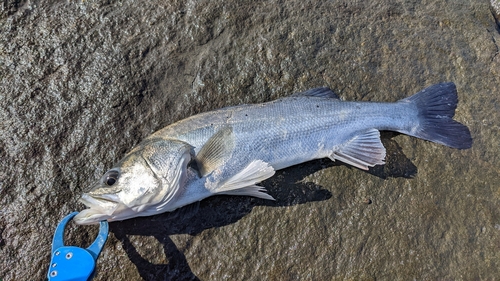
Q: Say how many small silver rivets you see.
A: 4